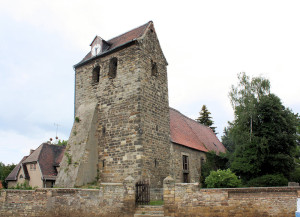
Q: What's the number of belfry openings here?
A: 3